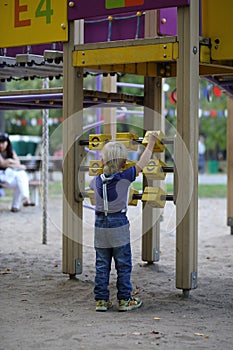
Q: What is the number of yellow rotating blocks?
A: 9